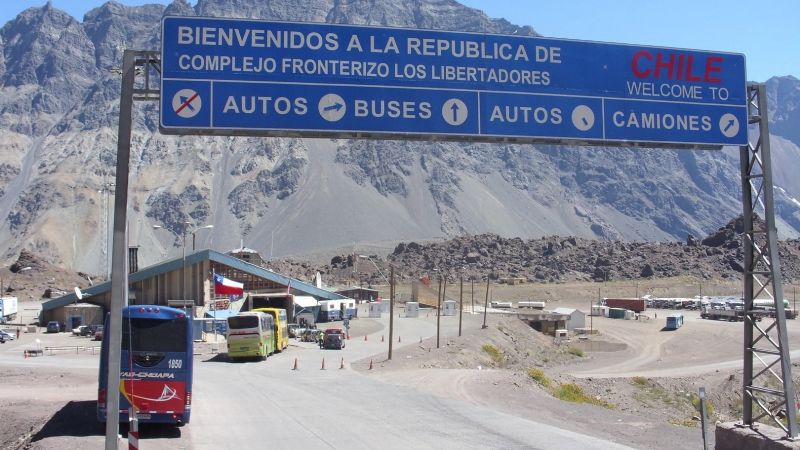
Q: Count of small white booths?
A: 3